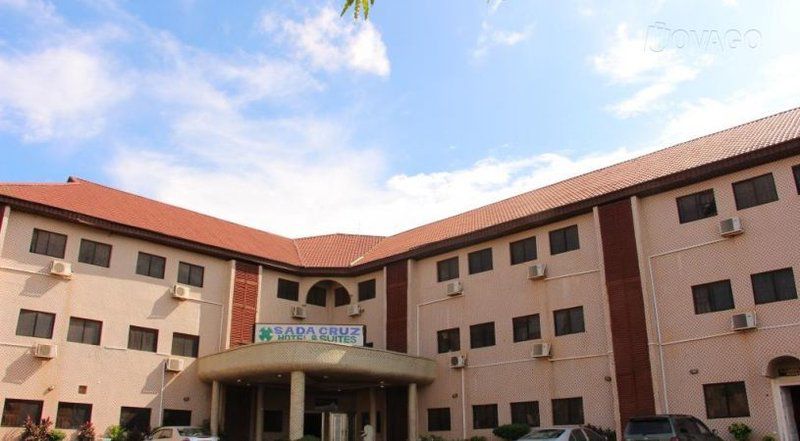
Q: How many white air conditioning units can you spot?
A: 12